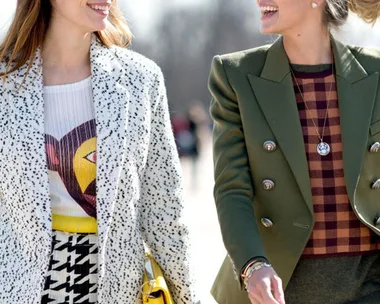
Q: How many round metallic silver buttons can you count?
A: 6